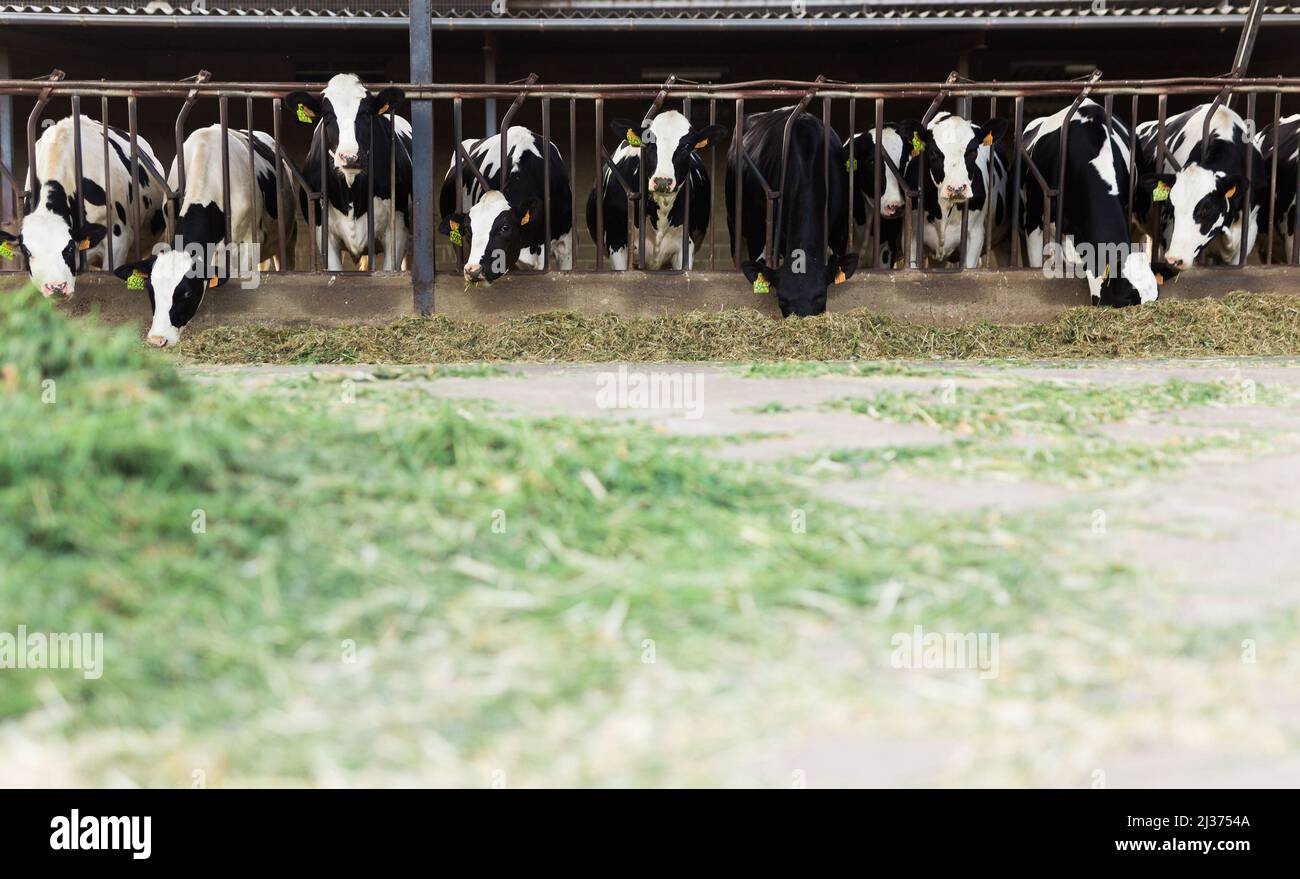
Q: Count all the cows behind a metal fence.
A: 11